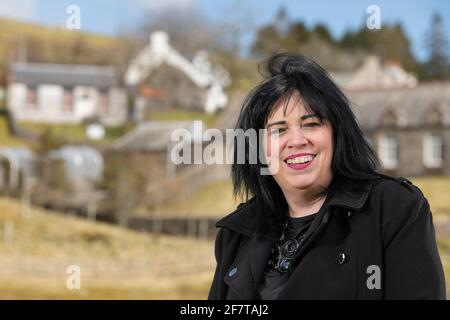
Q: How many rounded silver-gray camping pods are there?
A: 2